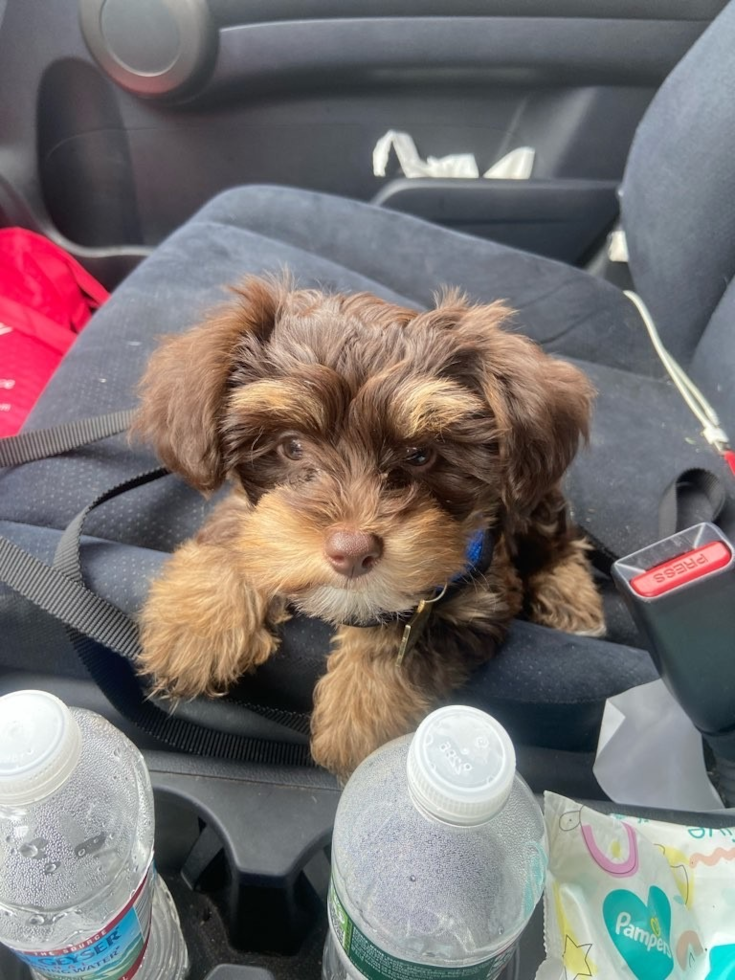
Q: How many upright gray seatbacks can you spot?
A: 1